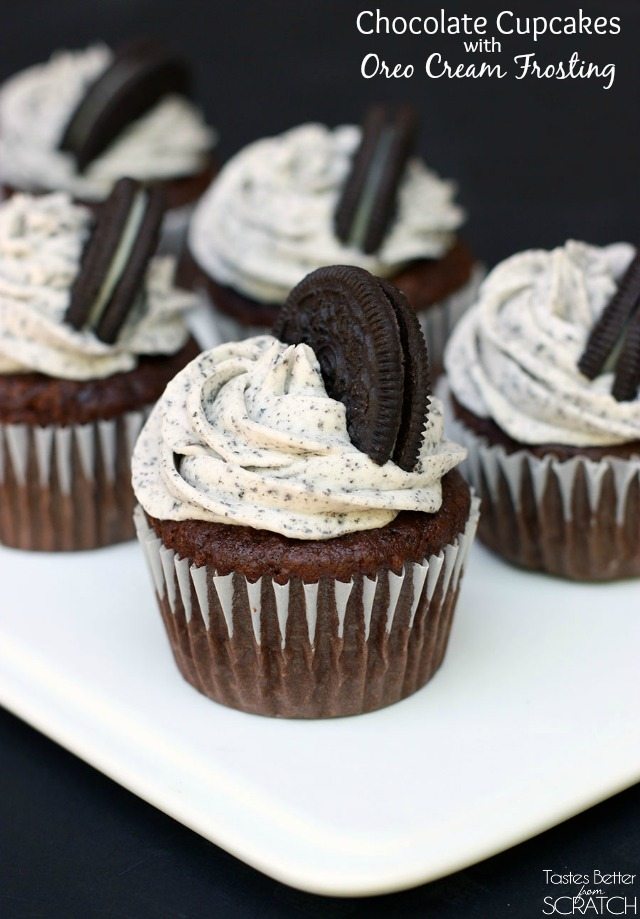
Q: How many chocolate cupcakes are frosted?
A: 5